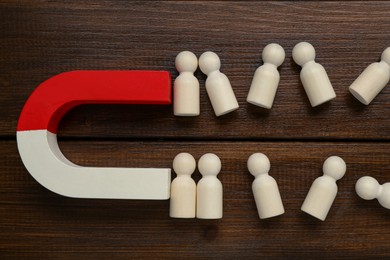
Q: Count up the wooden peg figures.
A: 10